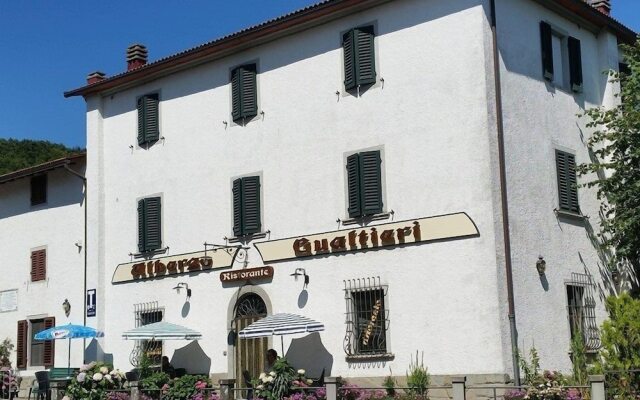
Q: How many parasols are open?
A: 3